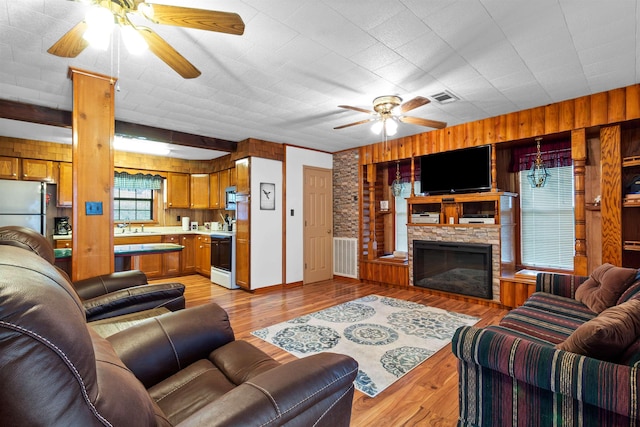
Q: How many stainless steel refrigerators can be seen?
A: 1